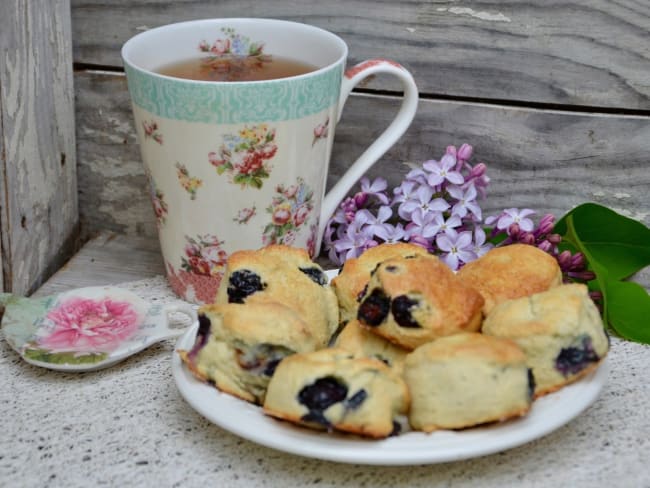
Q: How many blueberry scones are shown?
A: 9